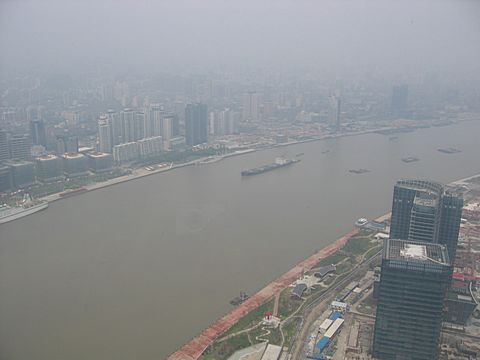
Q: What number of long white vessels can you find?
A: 1